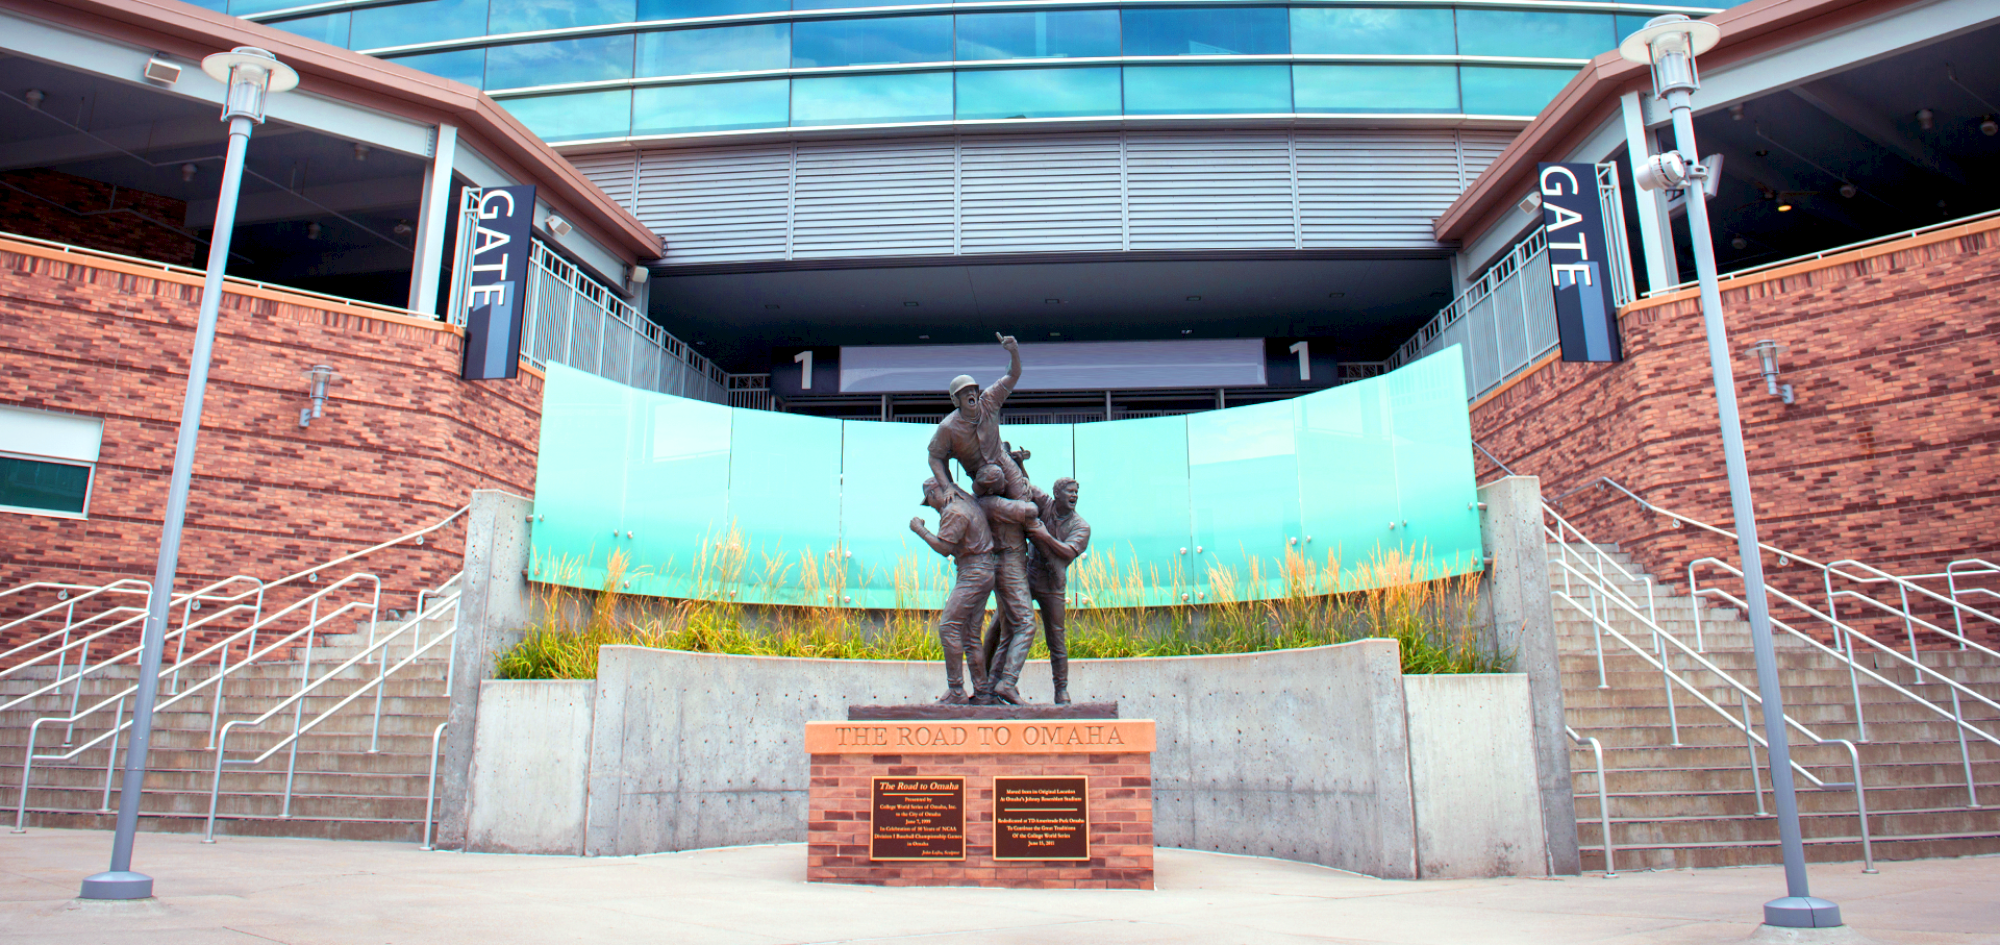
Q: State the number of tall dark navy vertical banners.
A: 2